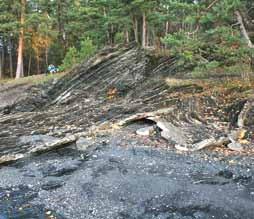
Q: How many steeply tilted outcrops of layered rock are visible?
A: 1